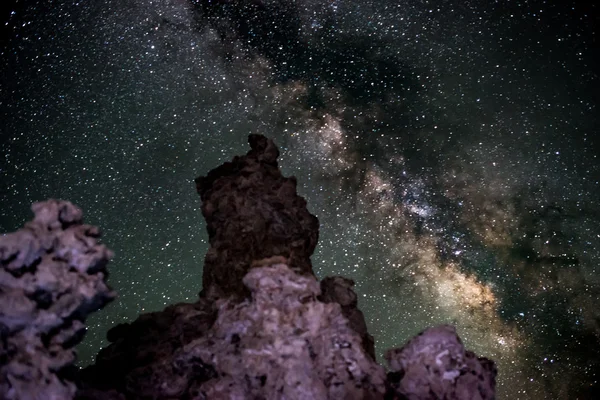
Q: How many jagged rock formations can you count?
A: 3